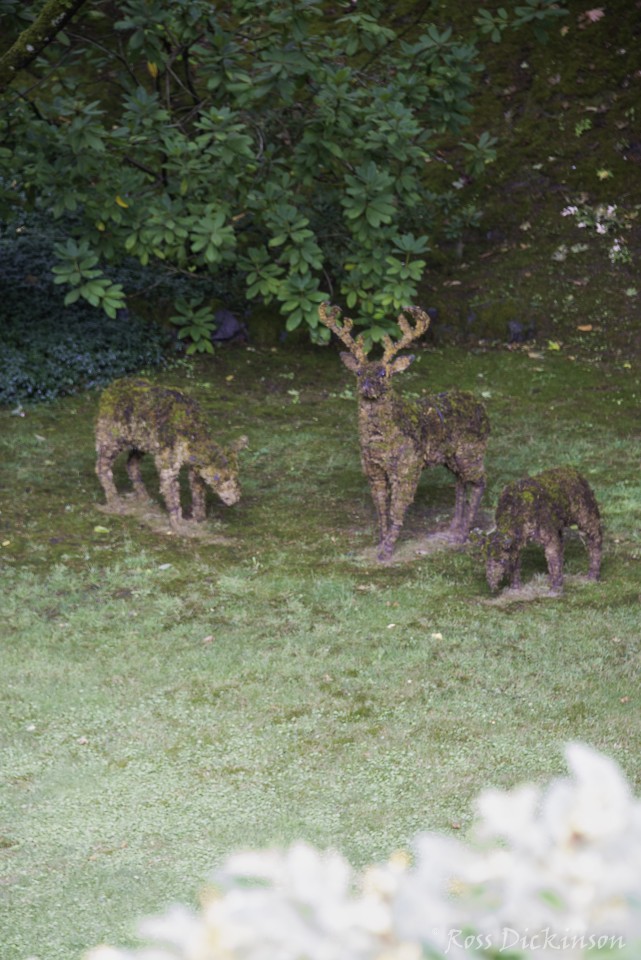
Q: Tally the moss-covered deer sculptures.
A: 3